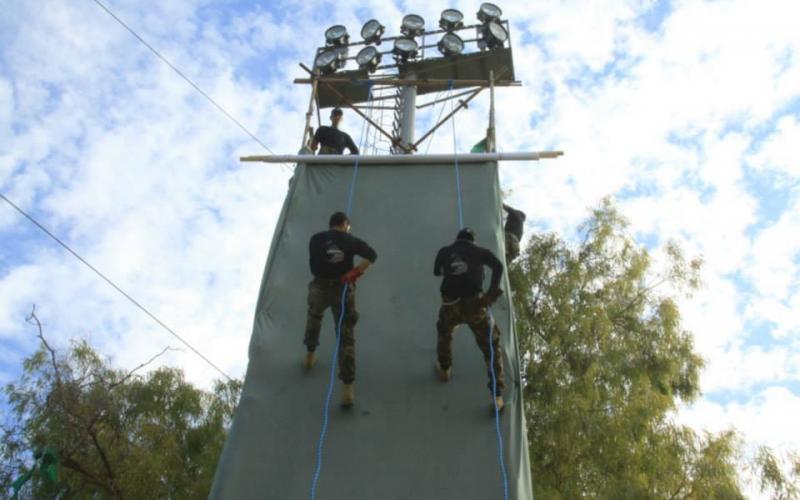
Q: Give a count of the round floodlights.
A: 10